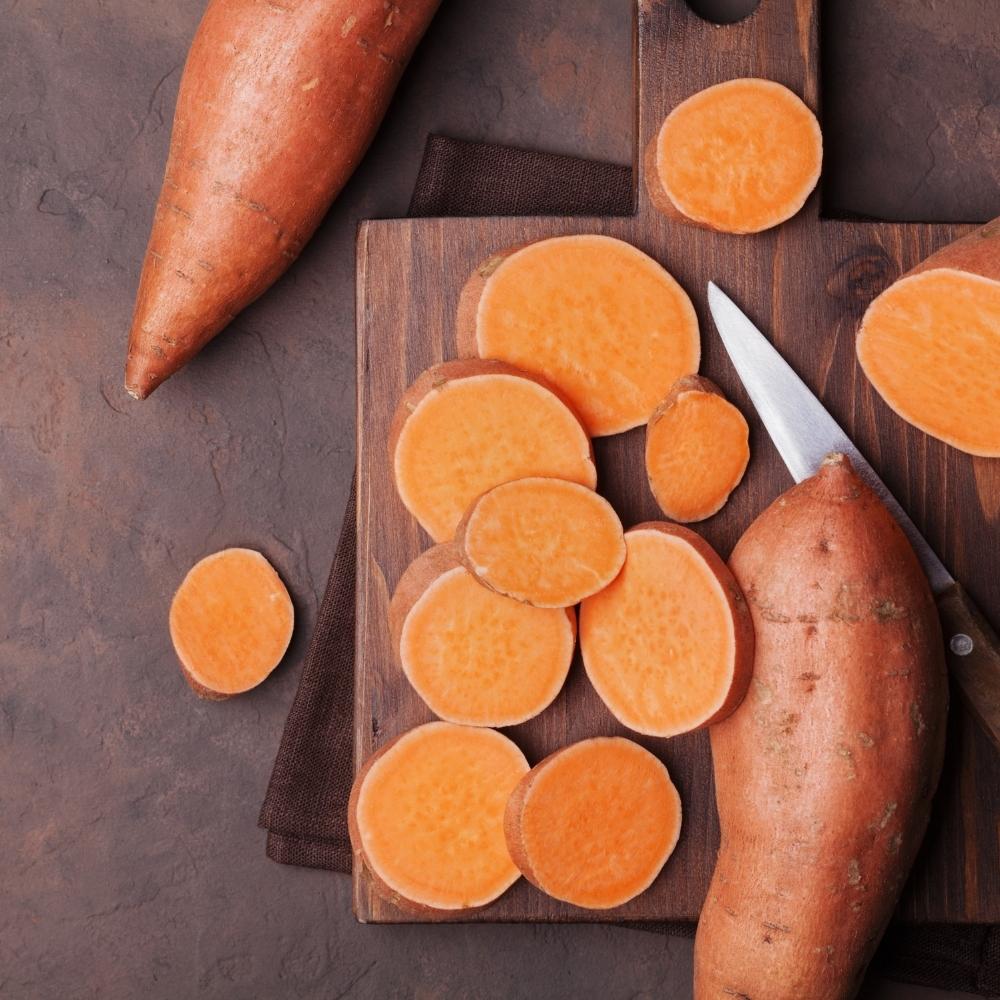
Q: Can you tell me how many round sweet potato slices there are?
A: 10